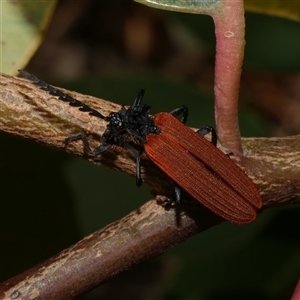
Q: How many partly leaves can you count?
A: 3